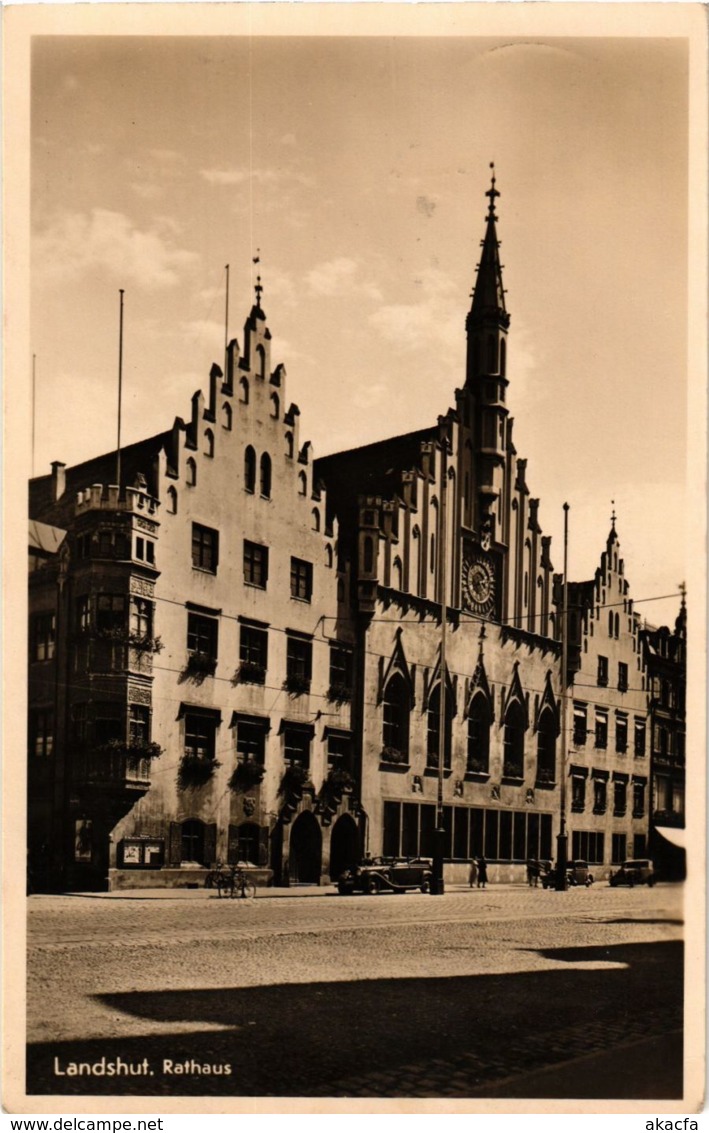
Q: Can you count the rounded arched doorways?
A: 2